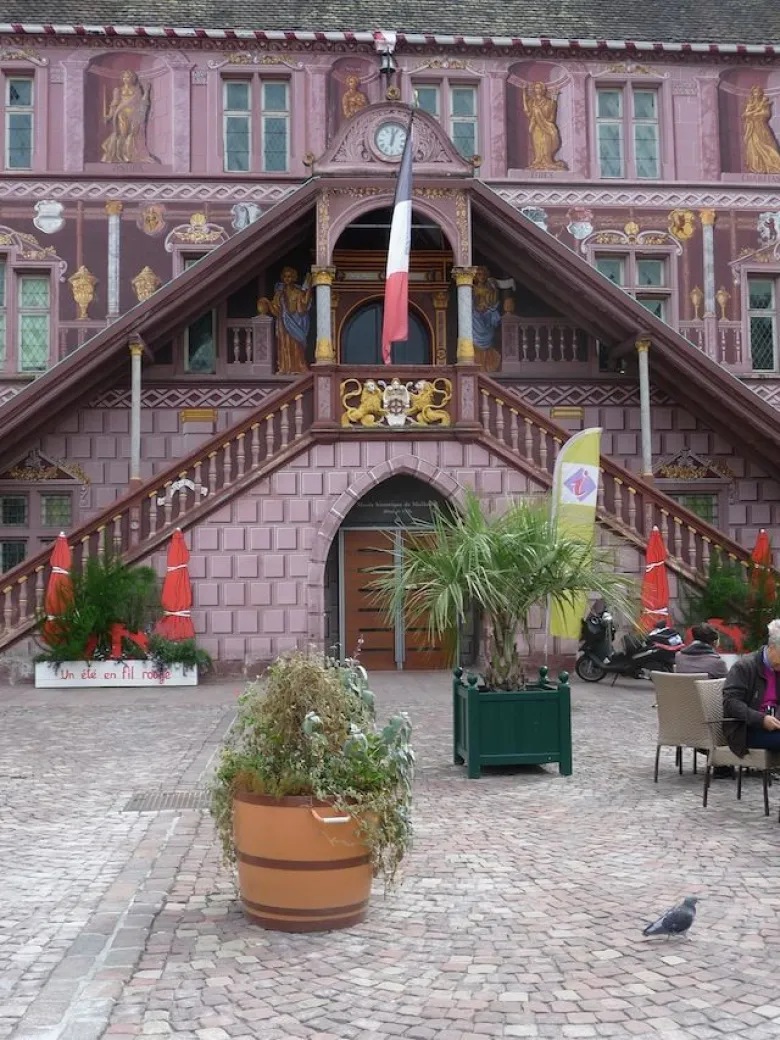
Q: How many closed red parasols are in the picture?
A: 4